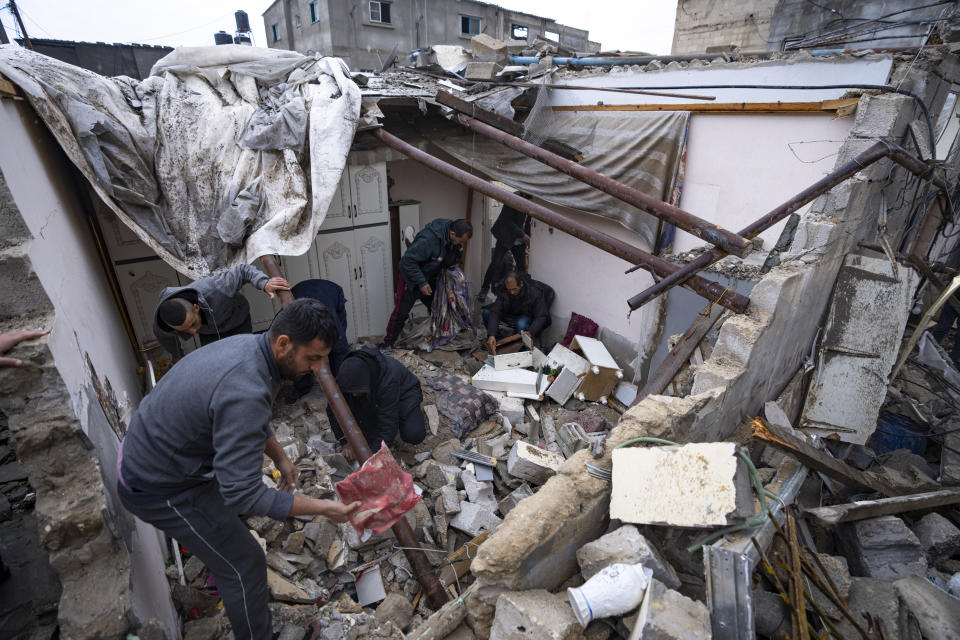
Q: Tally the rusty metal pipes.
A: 4